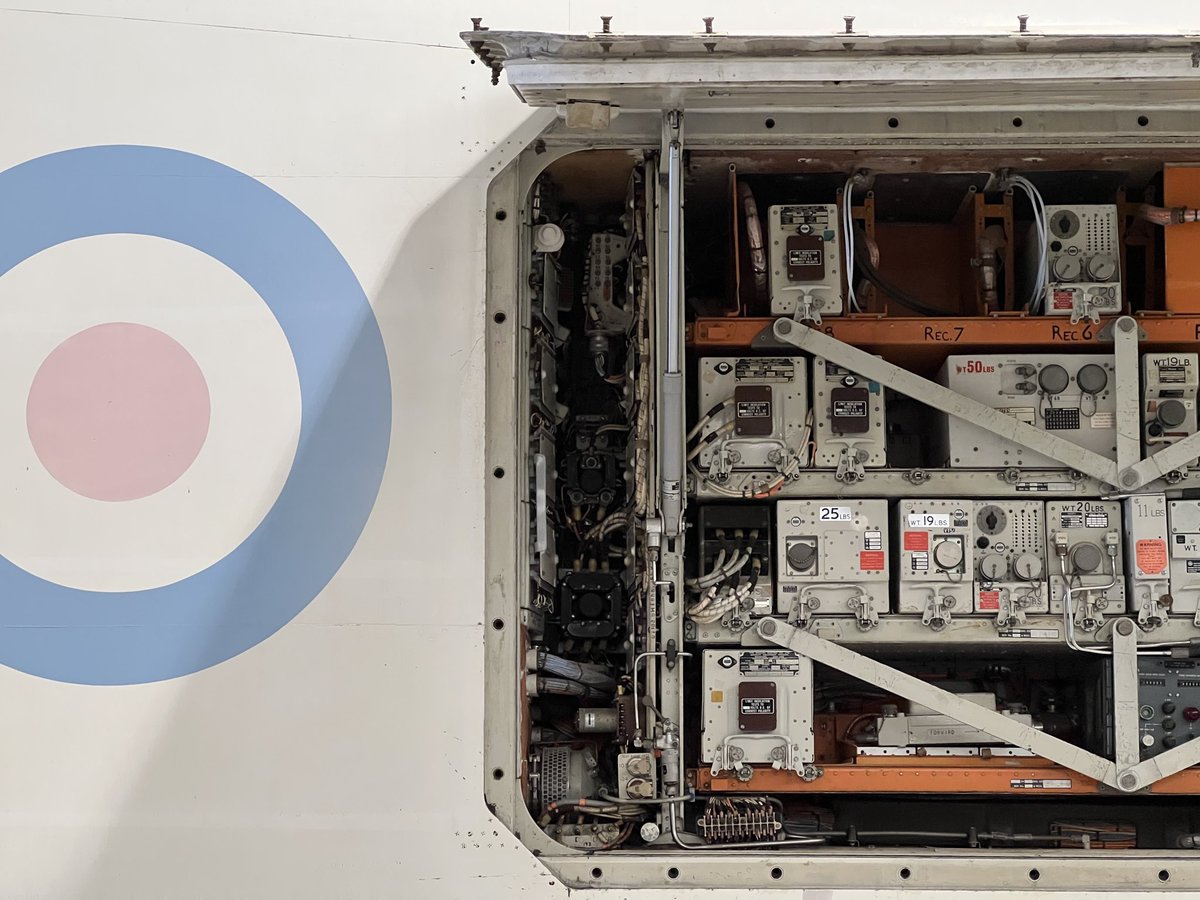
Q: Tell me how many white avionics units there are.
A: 13